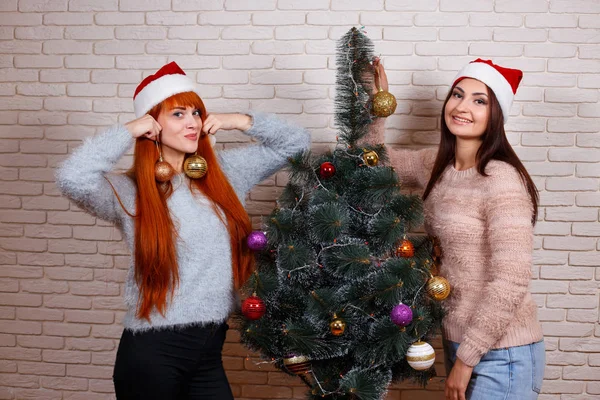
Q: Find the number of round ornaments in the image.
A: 13